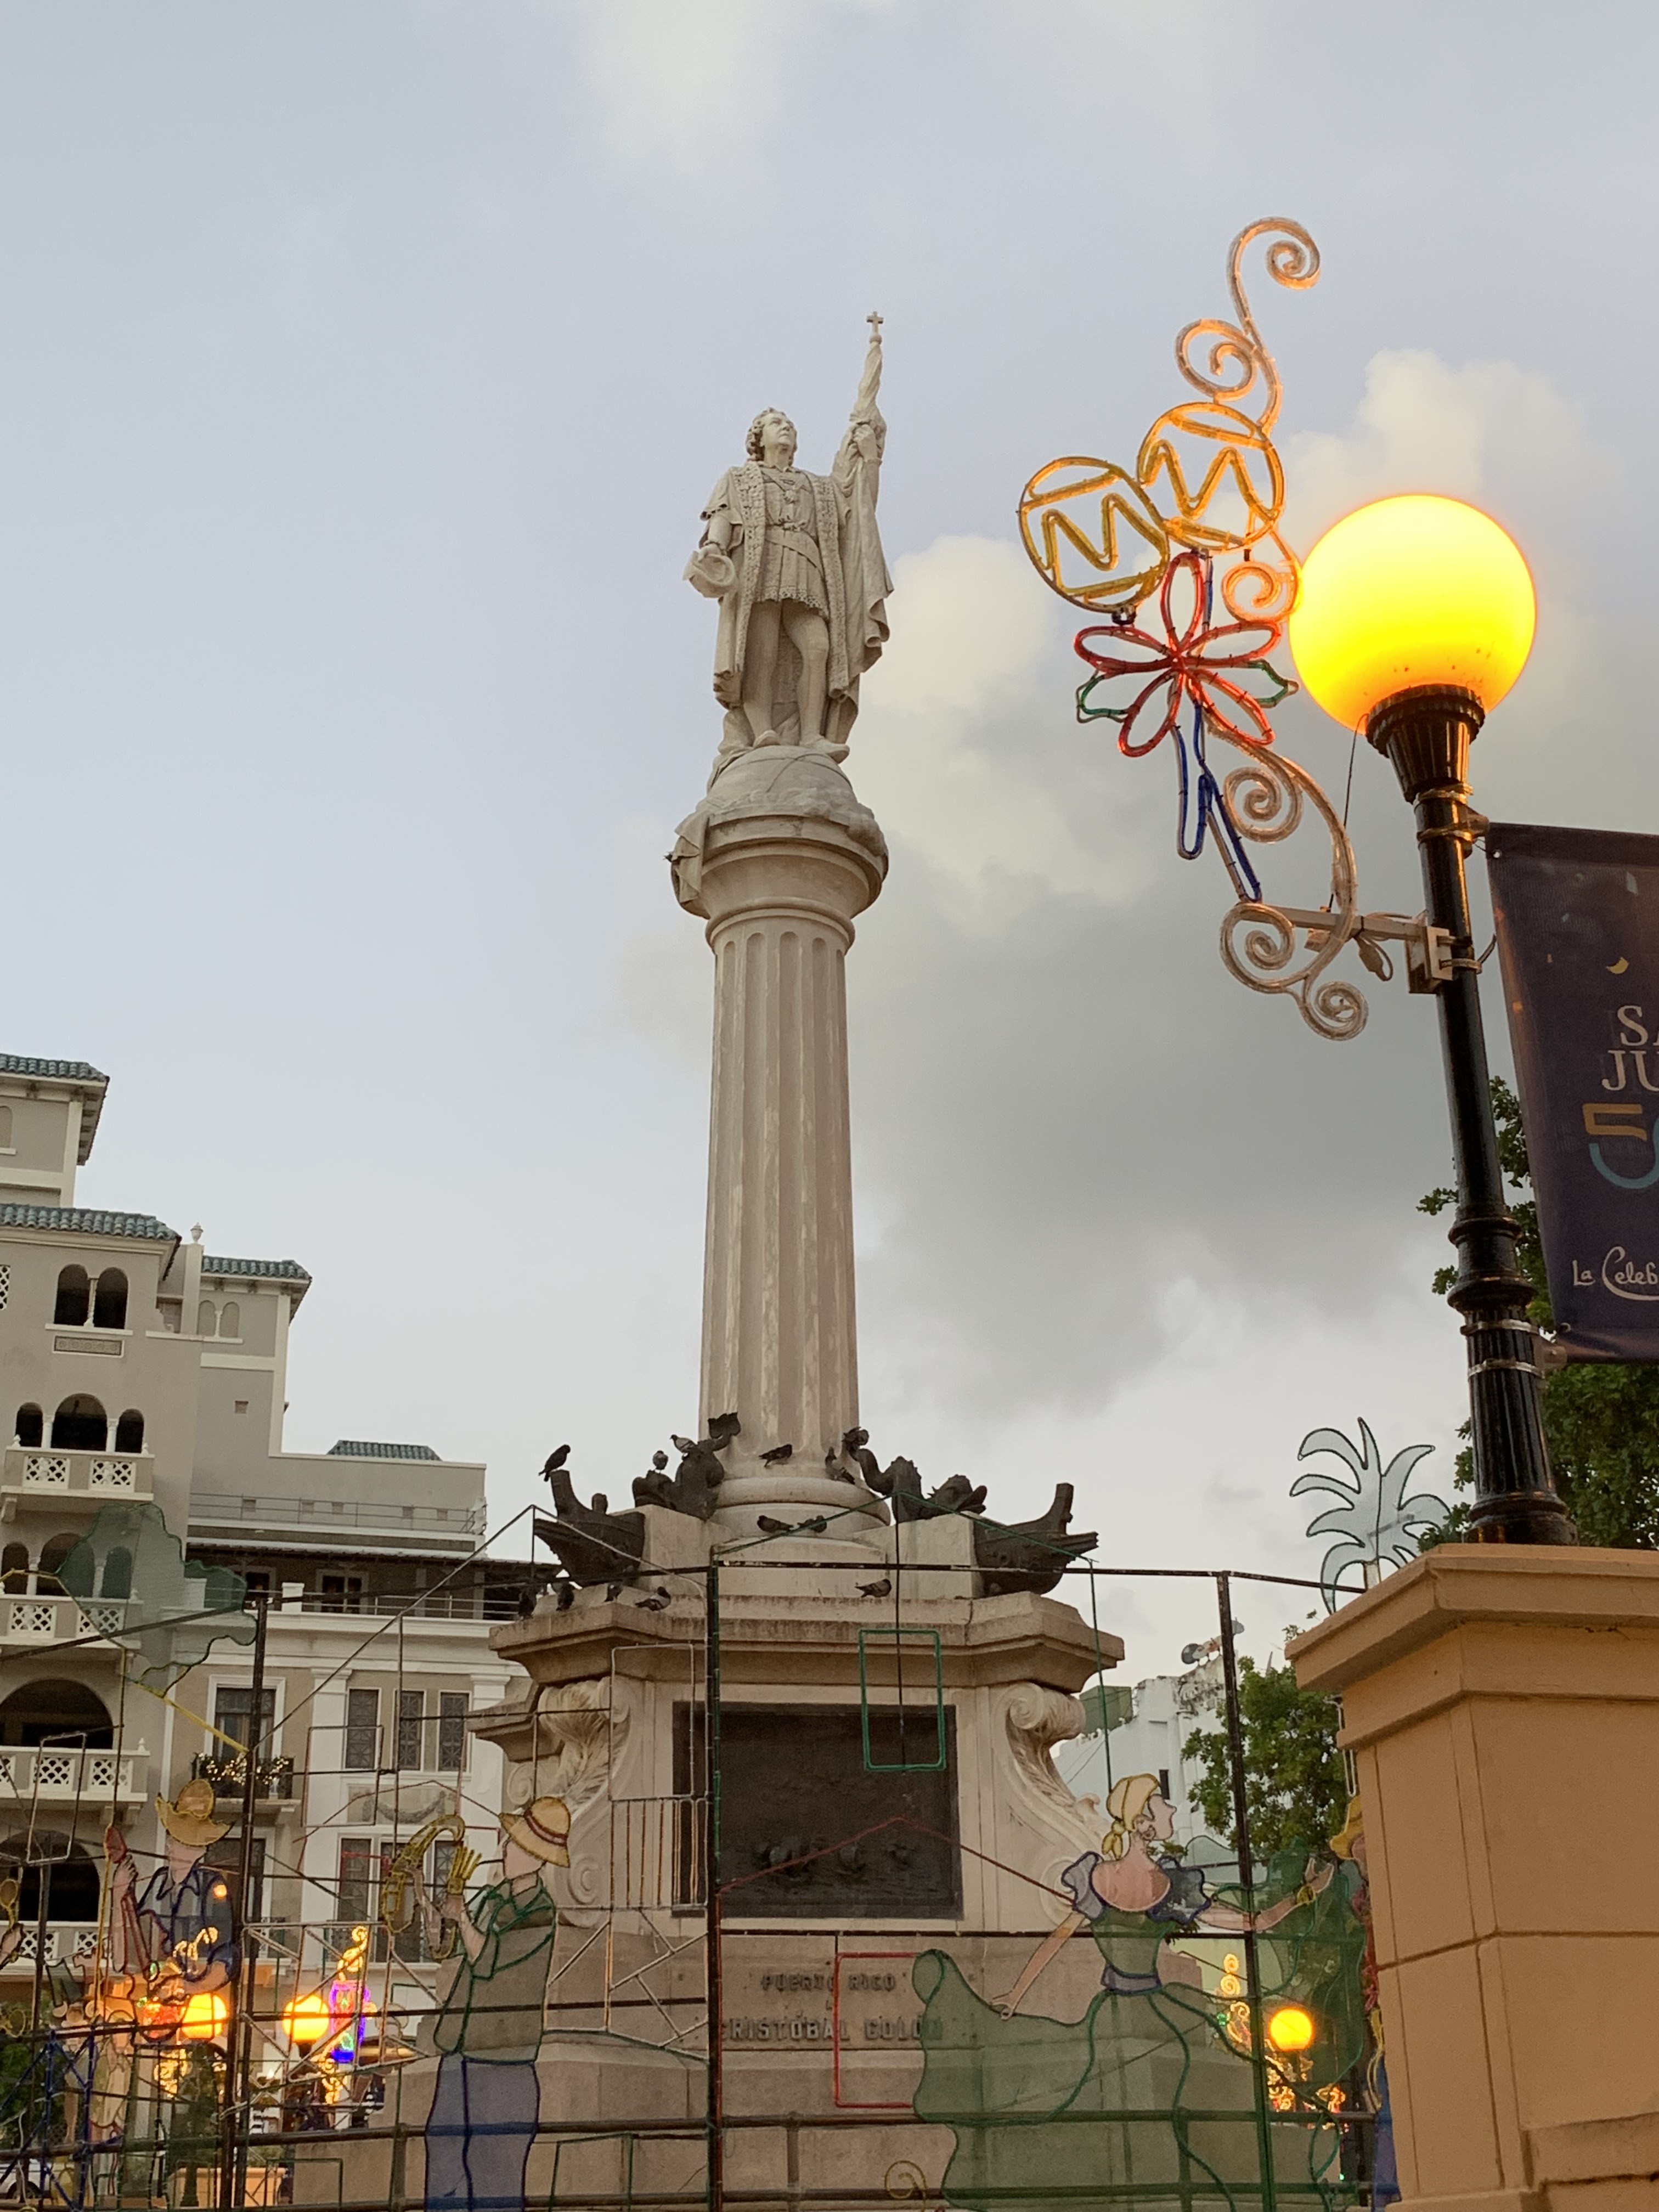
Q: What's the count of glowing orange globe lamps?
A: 4